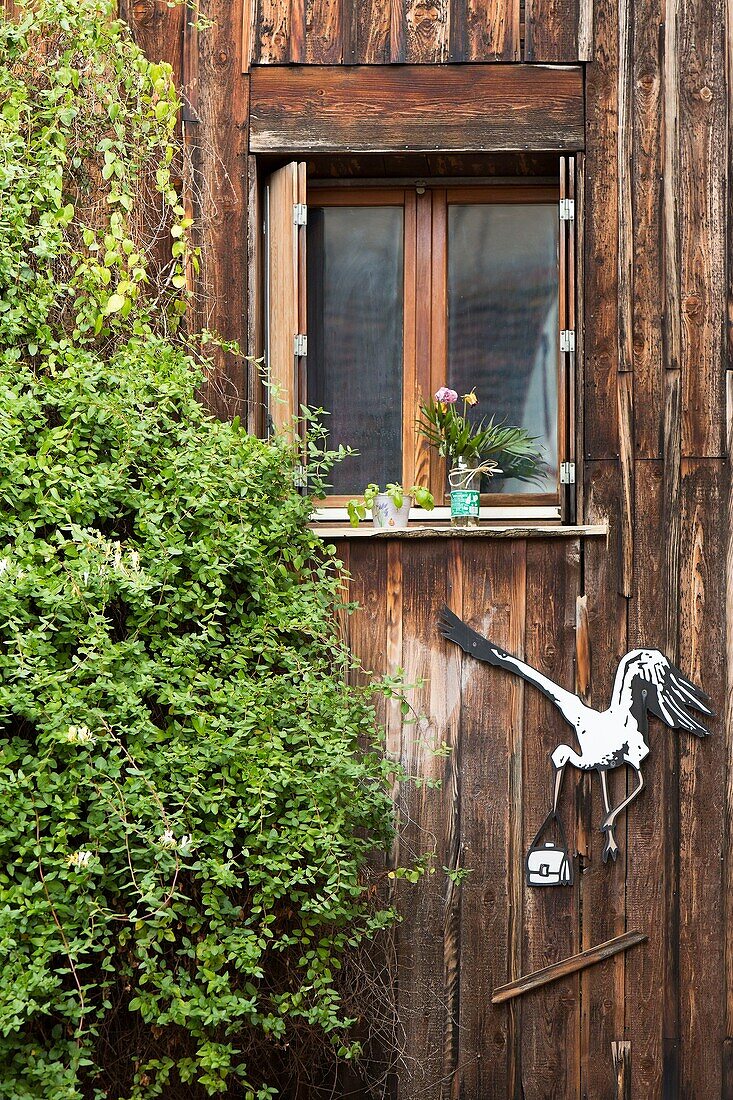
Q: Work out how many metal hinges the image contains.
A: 6